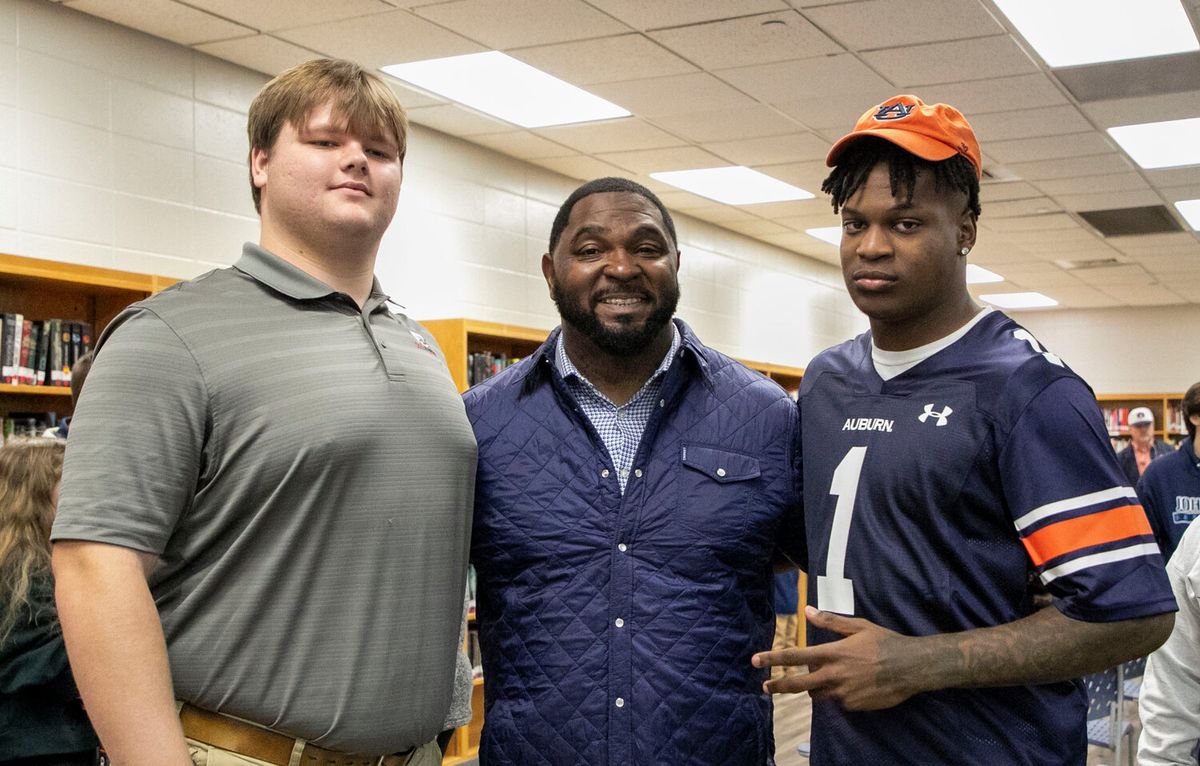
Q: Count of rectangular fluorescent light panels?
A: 8